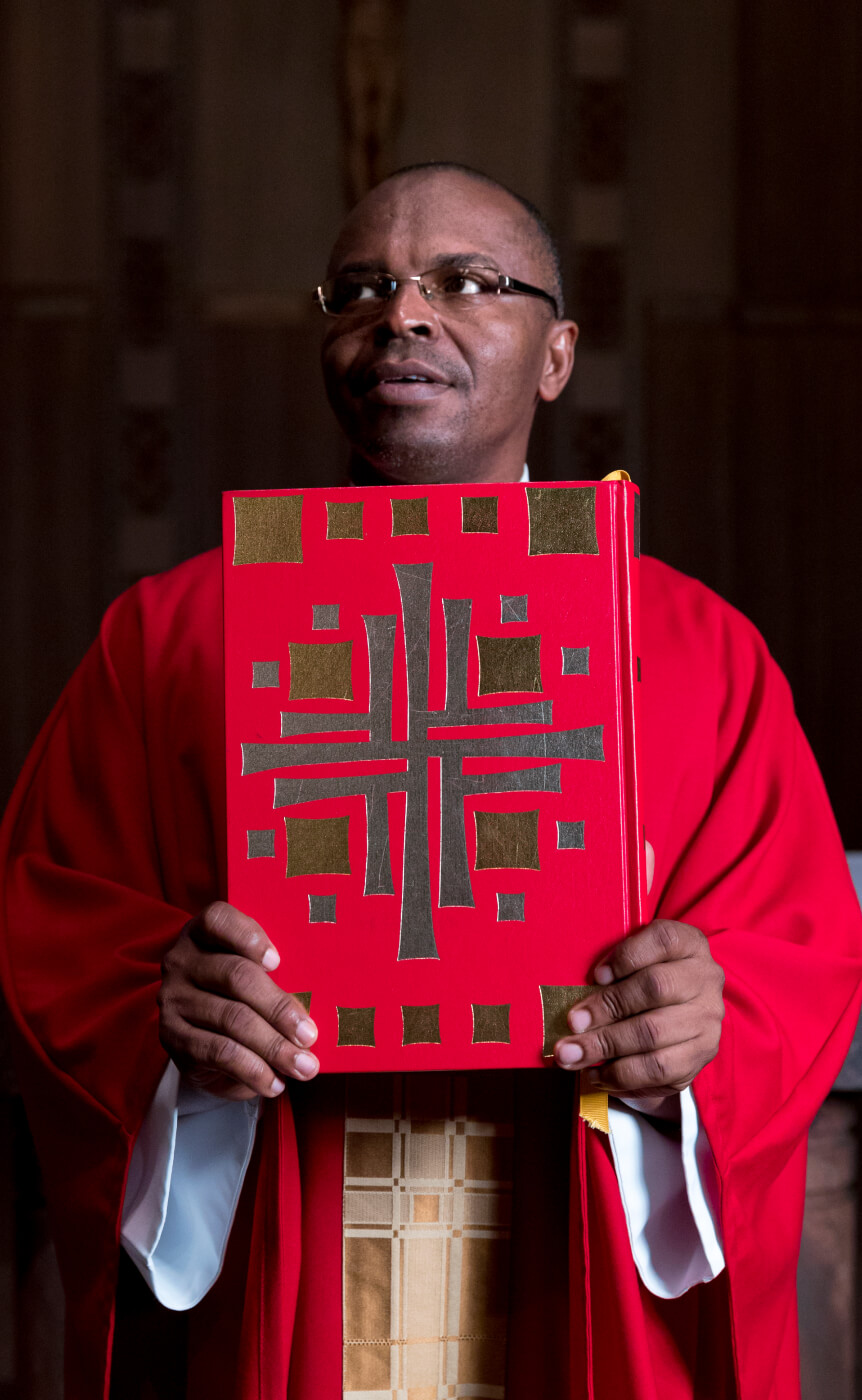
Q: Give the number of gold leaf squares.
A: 14